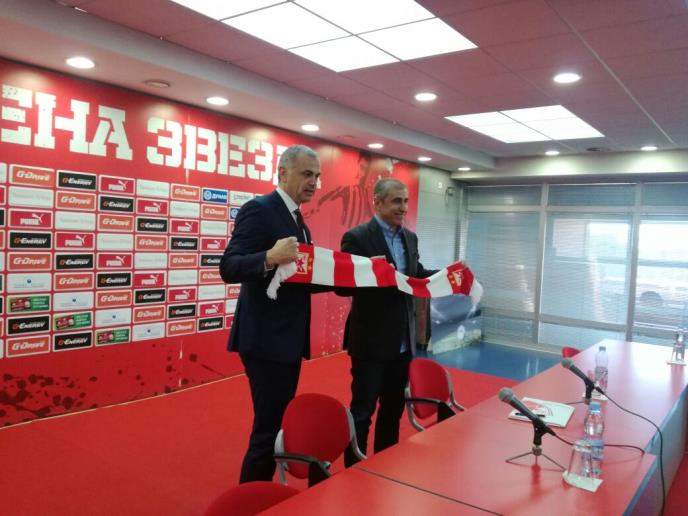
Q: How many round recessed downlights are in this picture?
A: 10